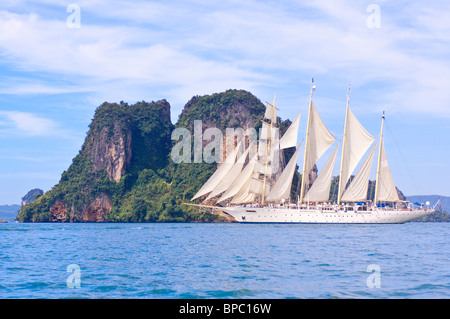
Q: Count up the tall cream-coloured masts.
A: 4